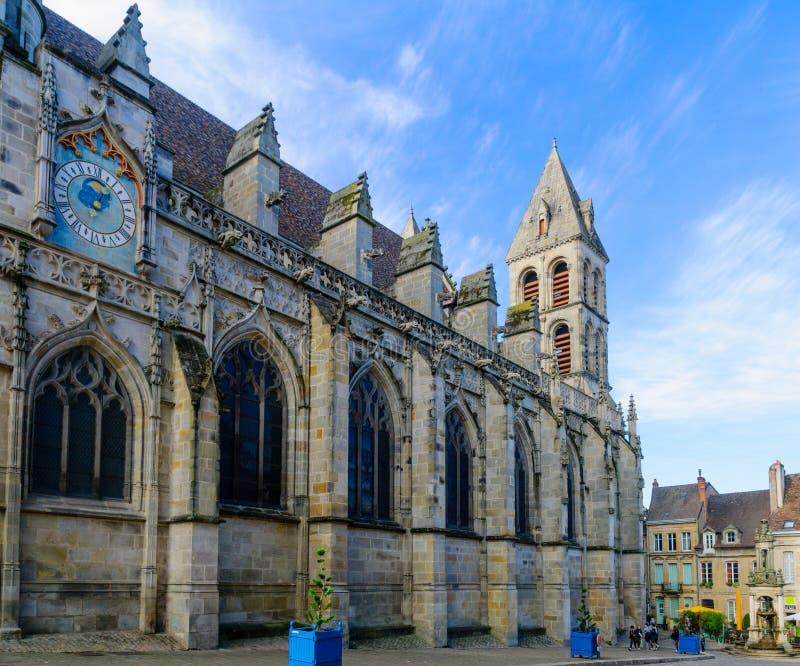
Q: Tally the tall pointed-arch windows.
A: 6